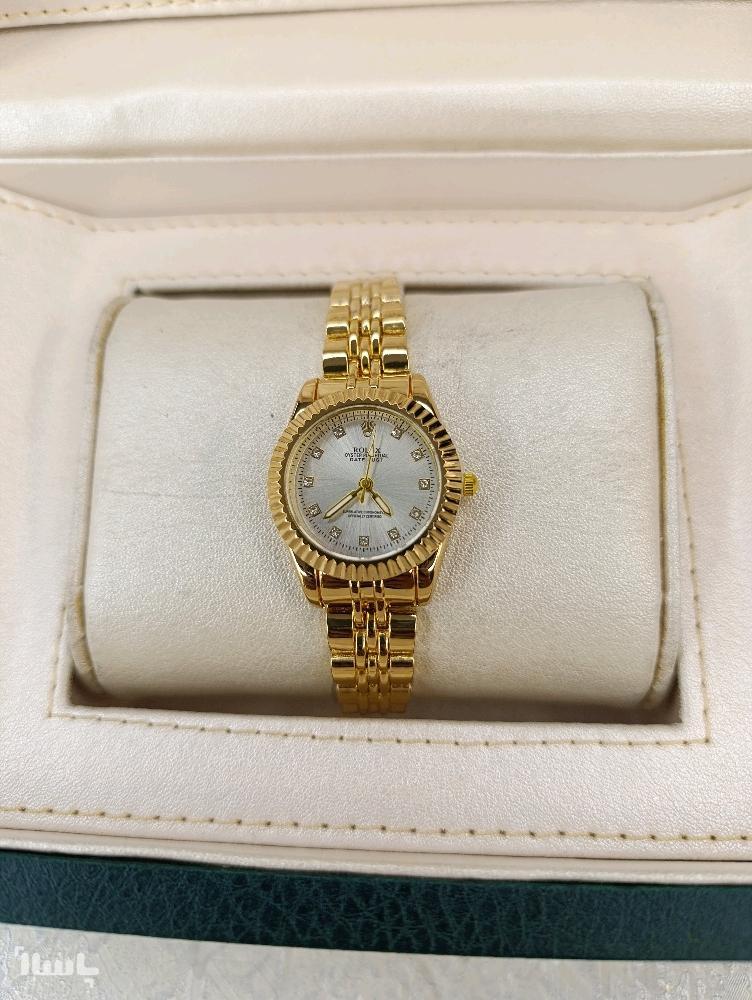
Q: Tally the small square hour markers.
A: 11